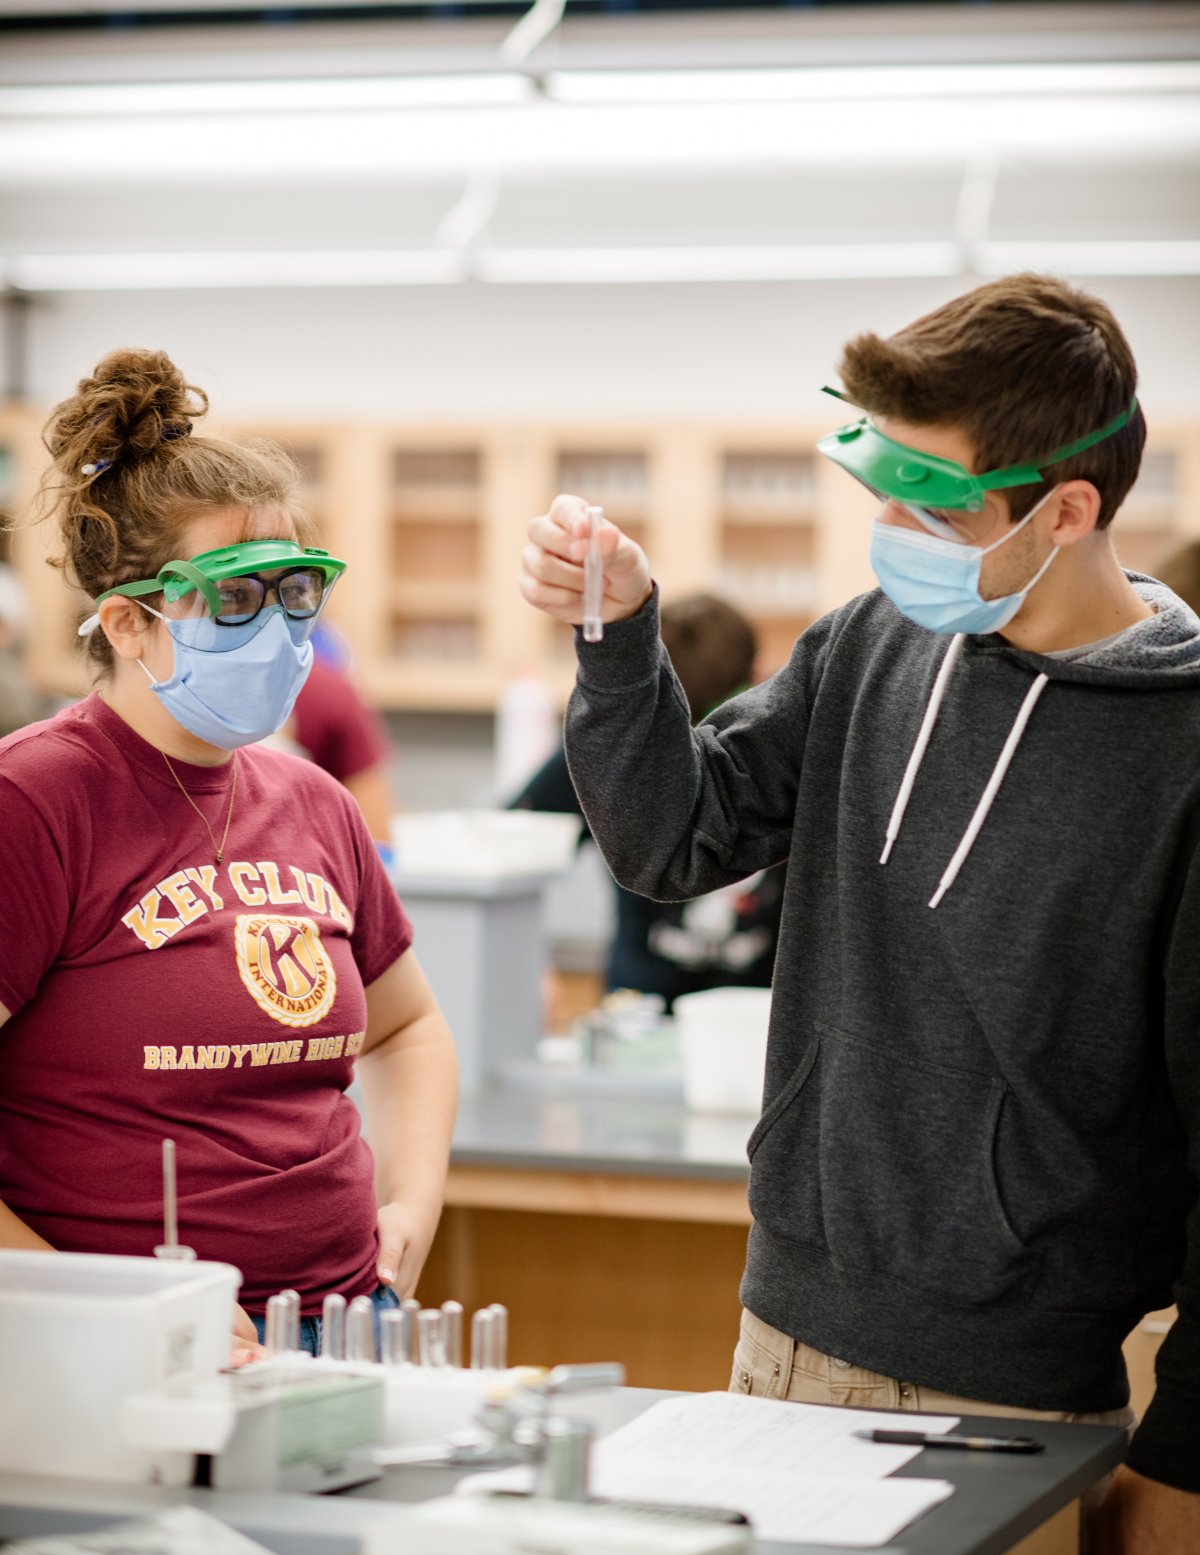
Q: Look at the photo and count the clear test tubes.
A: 12